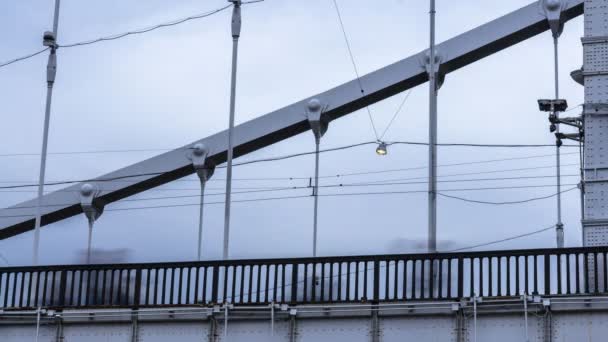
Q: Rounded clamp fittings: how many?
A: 5